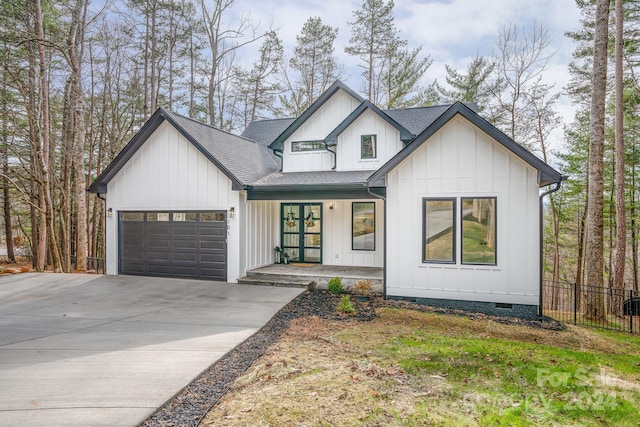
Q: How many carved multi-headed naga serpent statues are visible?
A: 0